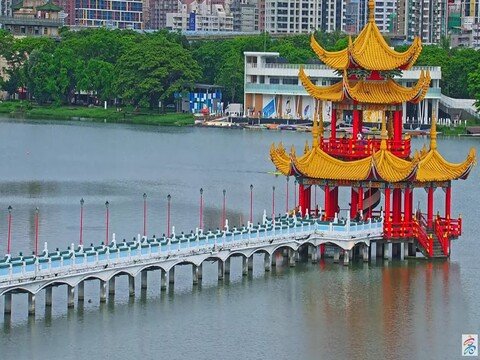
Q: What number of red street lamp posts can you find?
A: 12